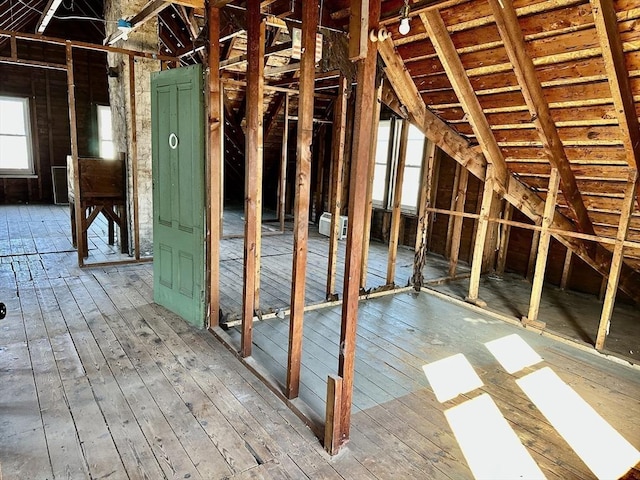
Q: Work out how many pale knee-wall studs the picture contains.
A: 3